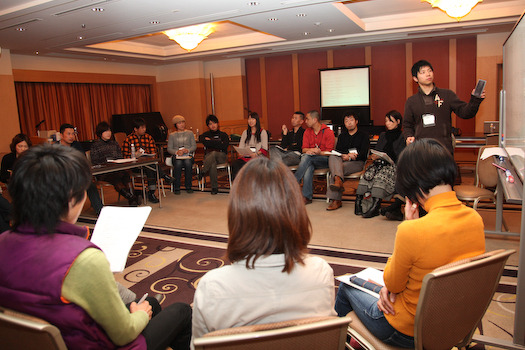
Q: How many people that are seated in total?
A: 14